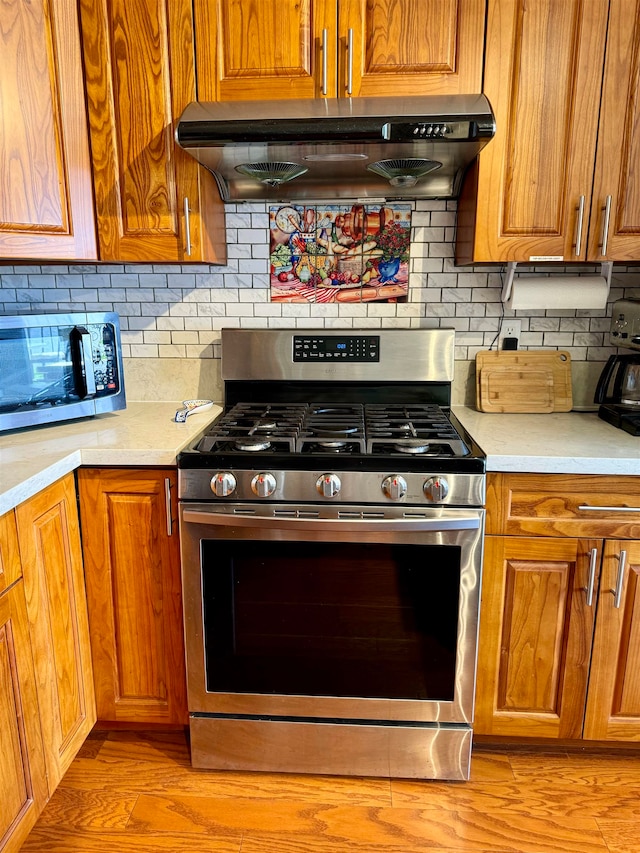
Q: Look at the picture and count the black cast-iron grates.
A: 3